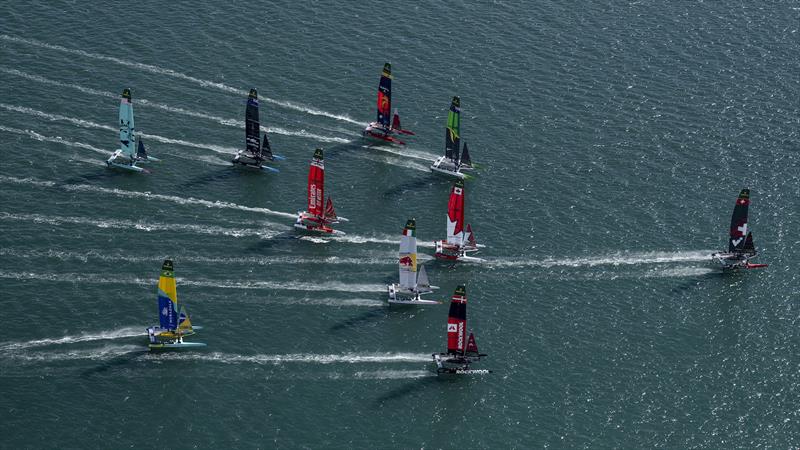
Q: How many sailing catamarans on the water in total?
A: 10